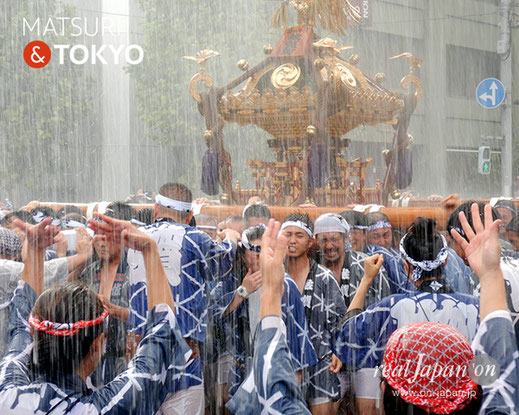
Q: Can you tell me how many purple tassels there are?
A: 3